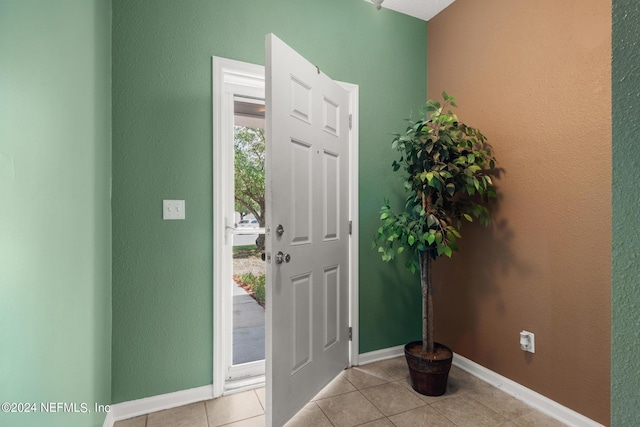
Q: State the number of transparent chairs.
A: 0